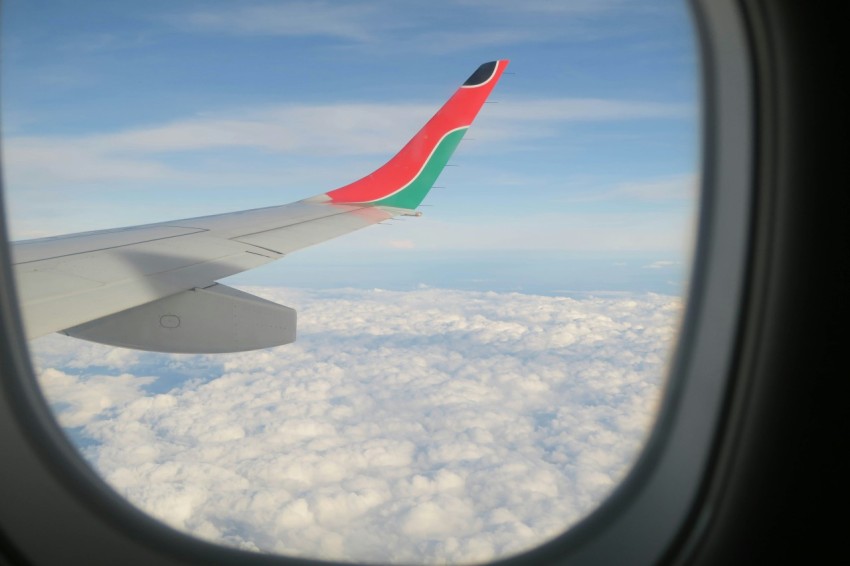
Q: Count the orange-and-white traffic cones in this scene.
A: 0